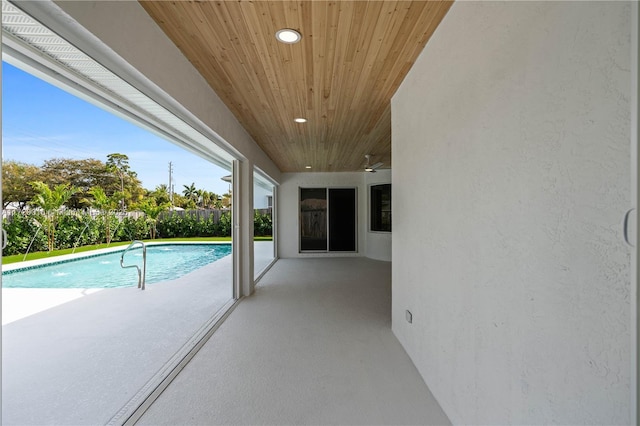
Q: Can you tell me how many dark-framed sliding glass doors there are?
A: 1